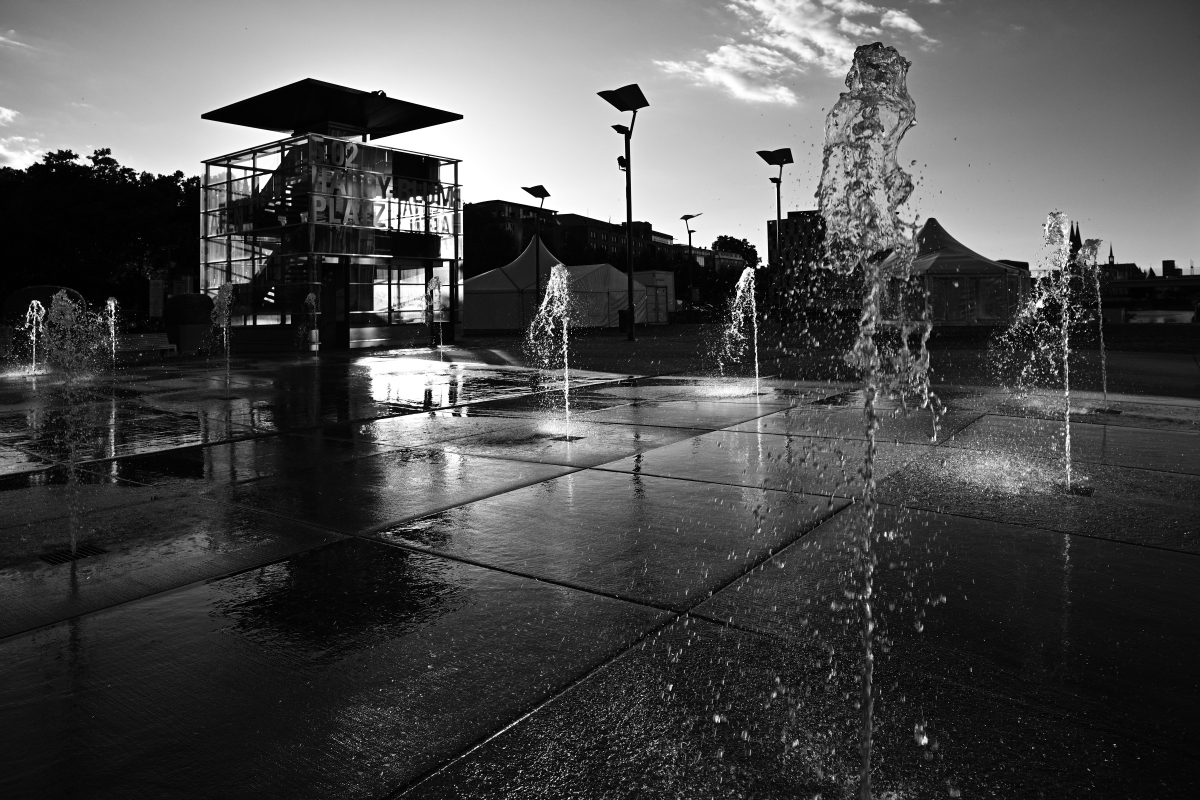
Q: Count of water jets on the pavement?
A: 11